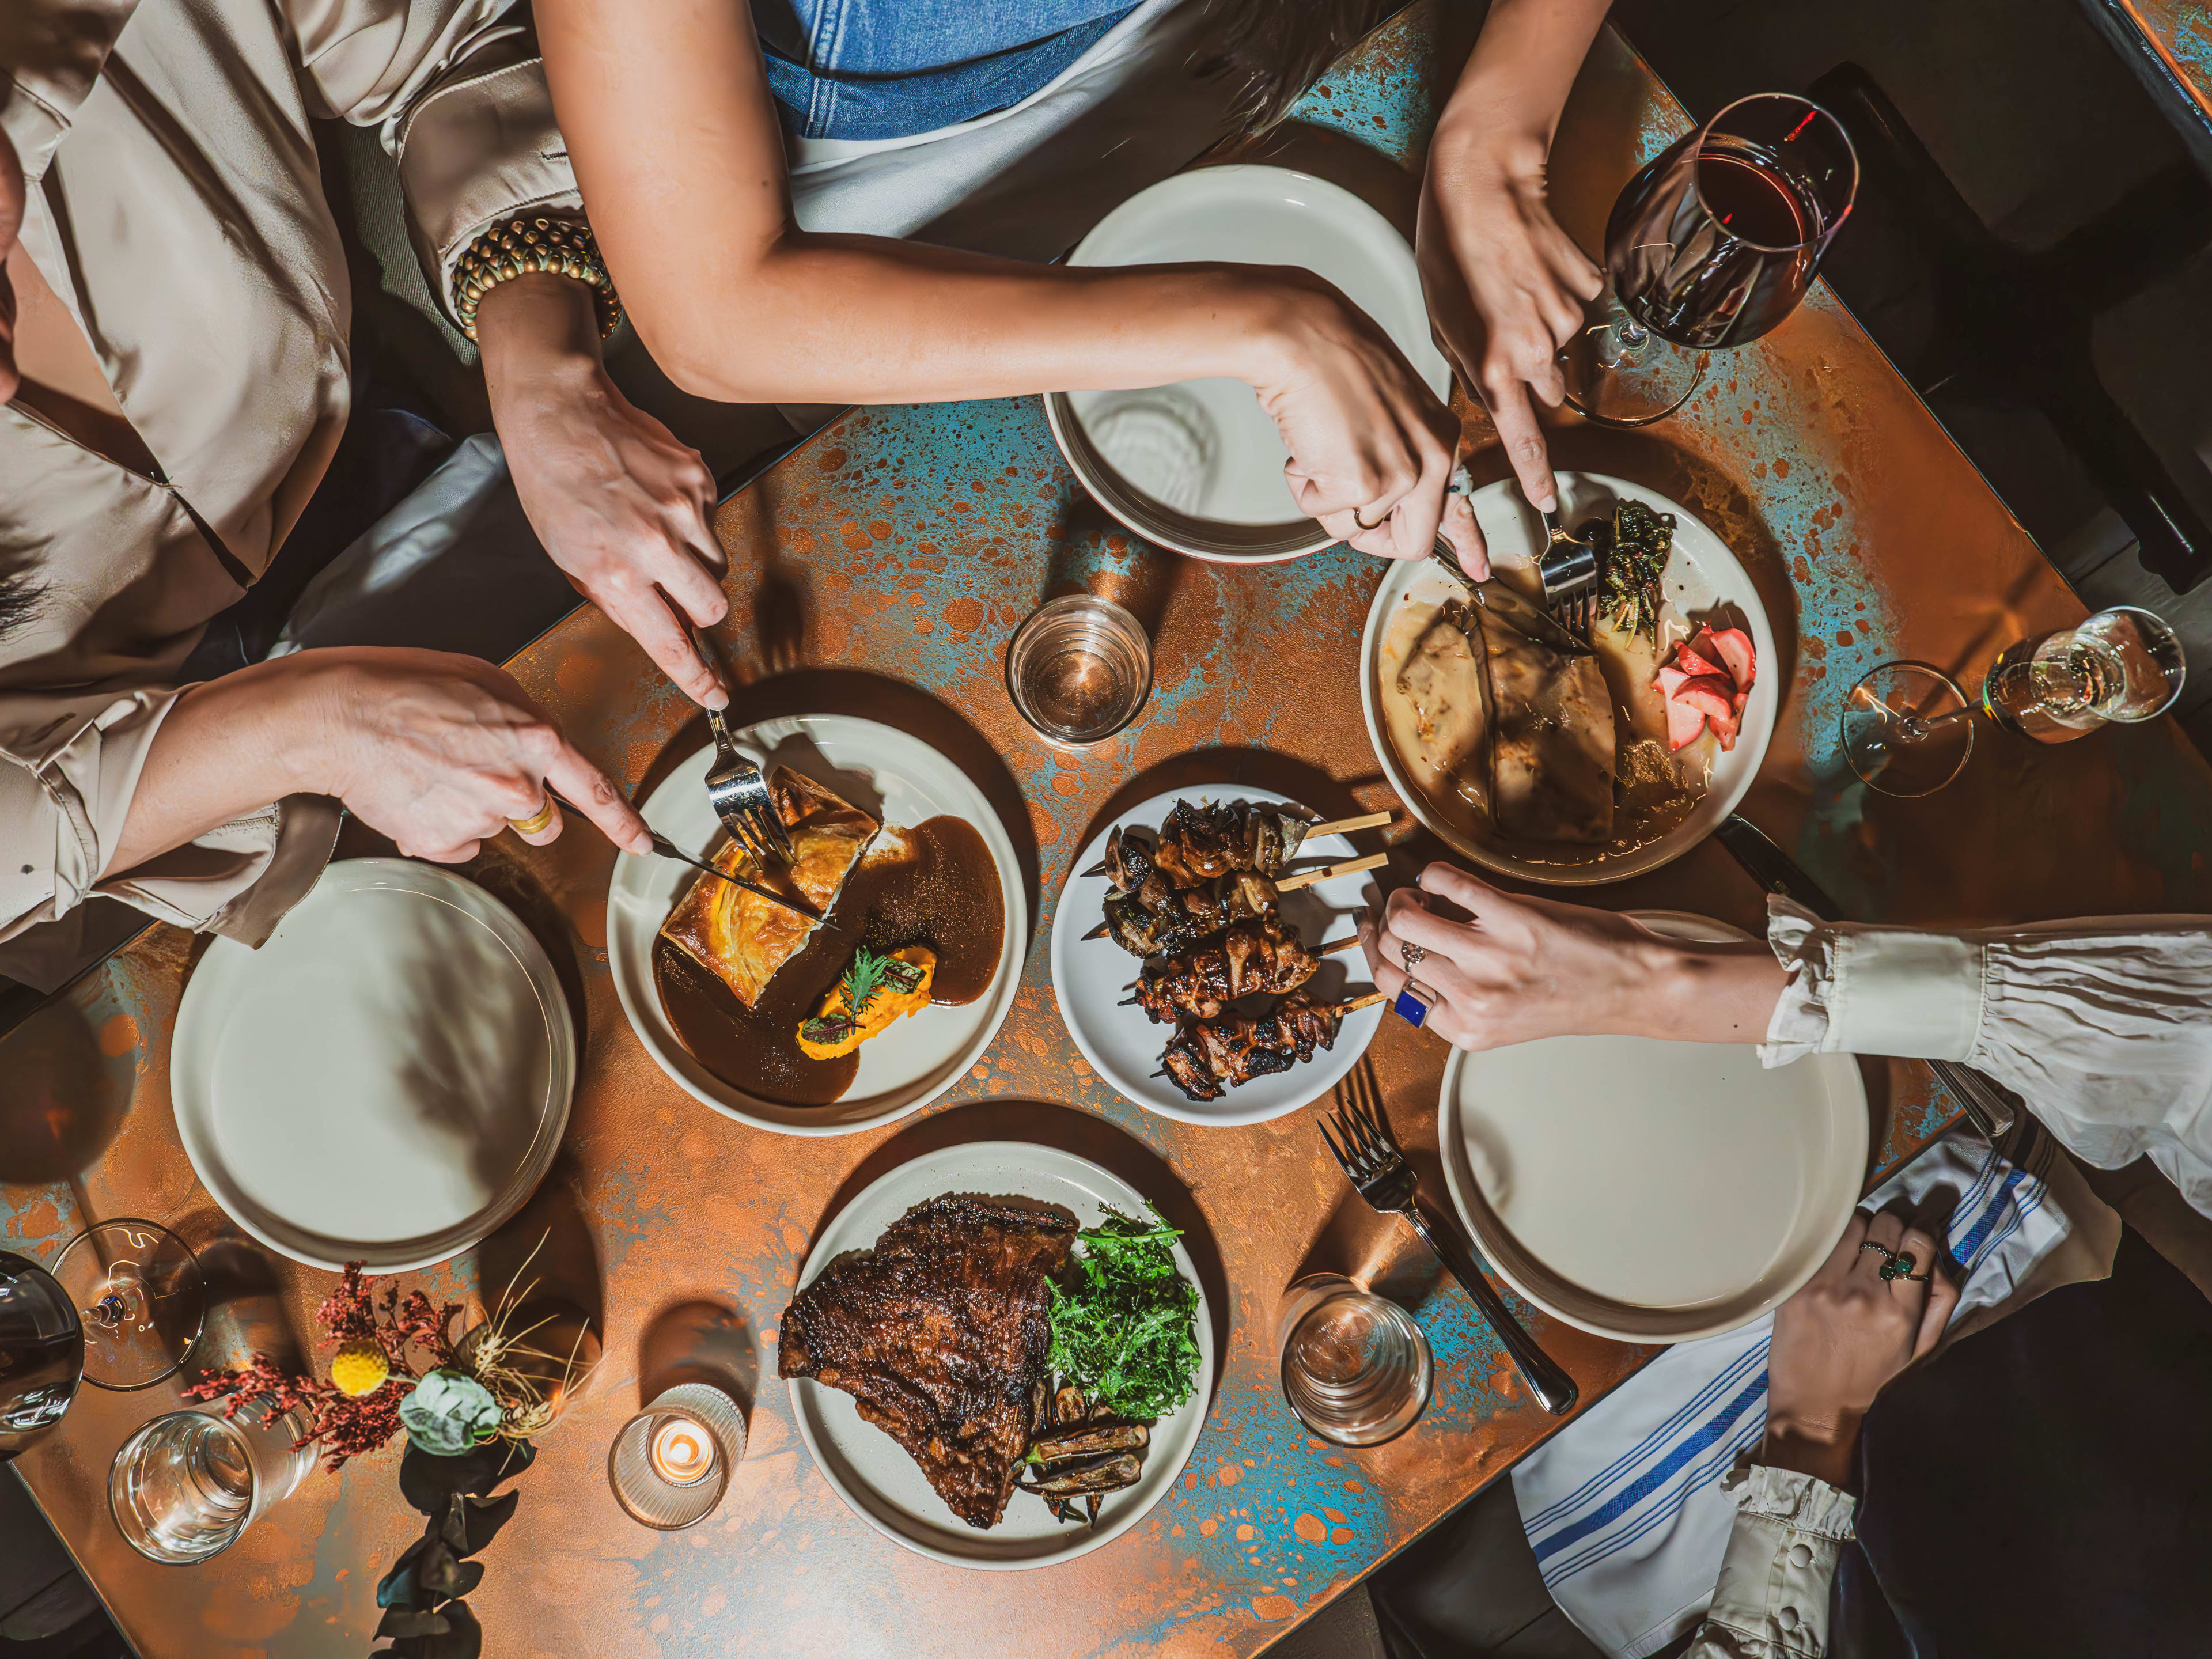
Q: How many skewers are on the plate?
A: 4